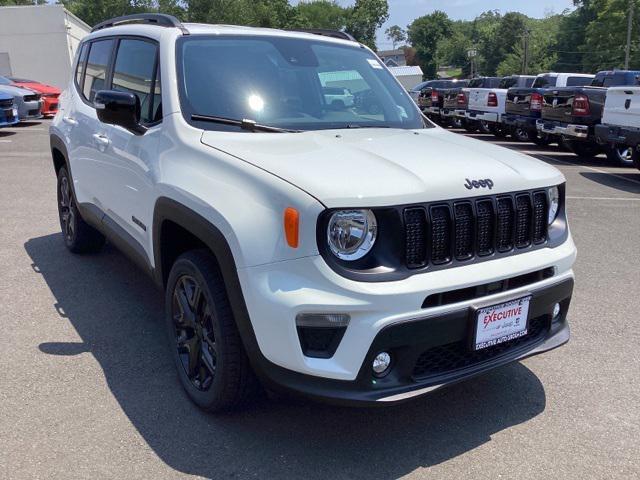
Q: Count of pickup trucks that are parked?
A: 6